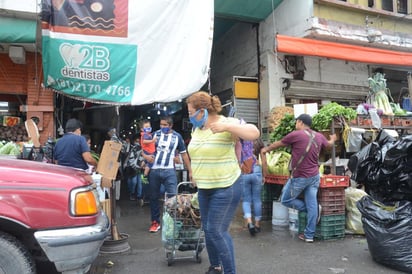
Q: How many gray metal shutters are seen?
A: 2